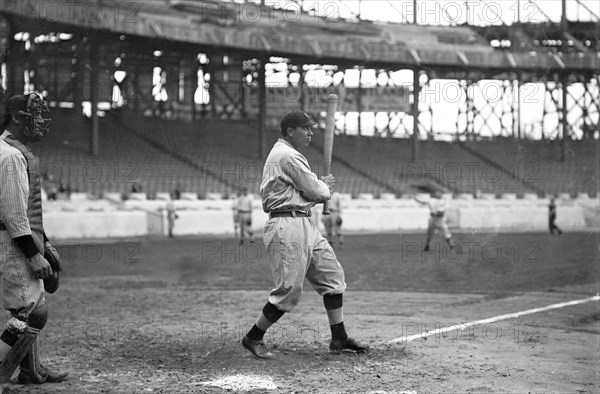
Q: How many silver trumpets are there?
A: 0